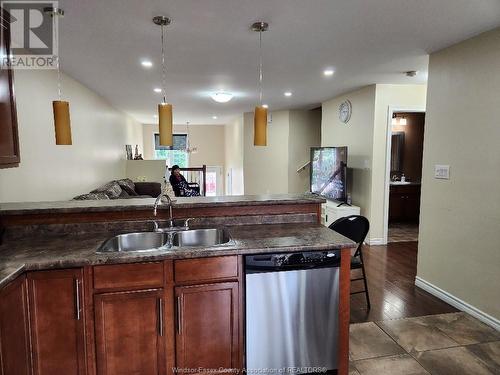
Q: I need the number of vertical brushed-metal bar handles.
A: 3